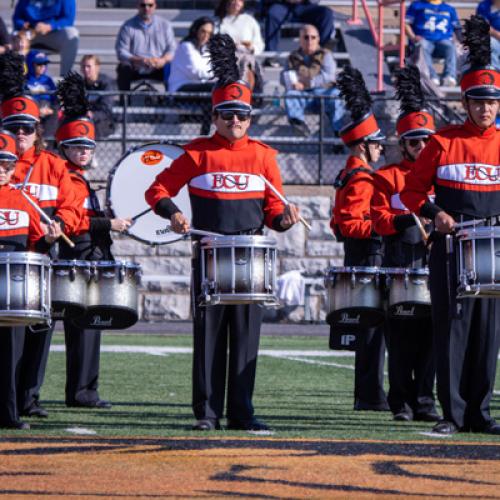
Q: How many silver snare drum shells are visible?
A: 3